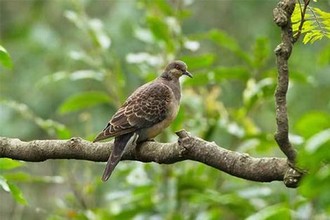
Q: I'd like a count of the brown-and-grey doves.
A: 1